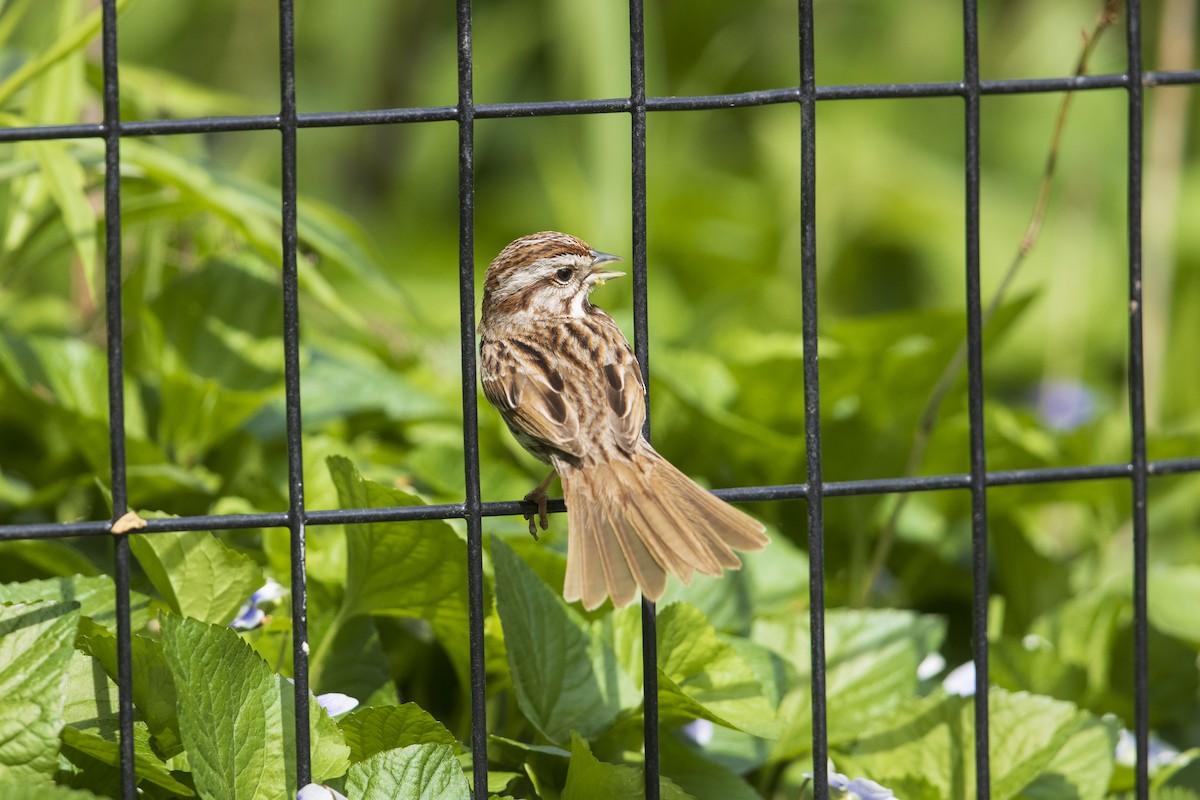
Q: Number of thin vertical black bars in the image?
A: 7